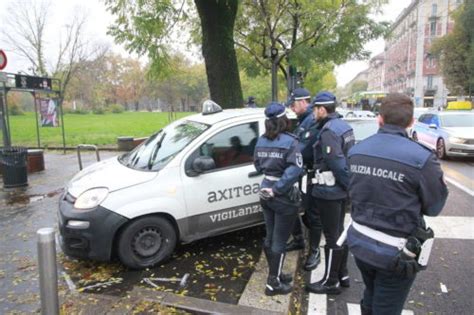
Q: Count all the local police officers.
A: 4